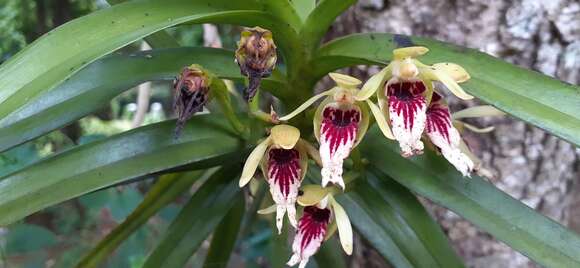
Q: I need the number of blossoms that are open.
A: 5